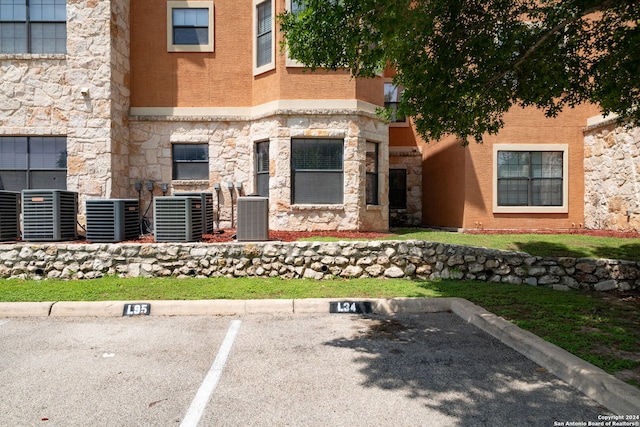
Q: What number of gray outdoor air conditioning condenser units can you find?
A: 6